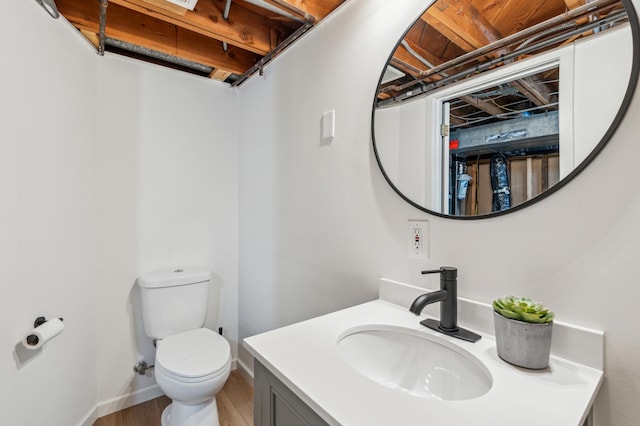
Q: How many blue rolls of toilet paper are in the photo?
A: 0